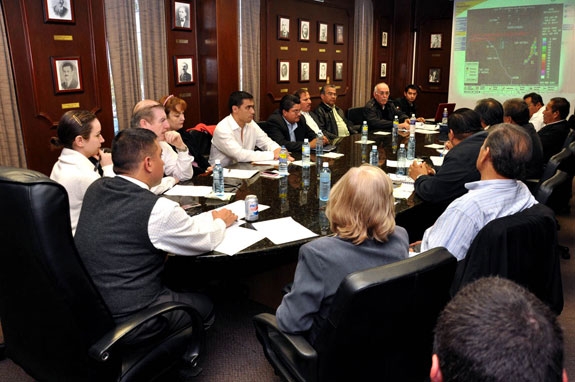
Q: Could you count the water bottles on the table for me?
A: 12